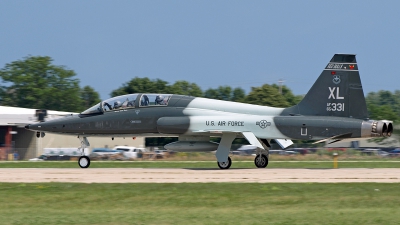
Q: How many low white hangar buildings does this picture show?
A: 1